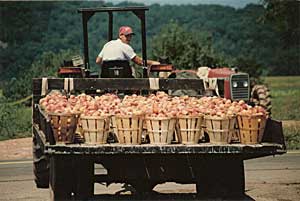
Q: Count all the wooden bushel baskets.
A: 7